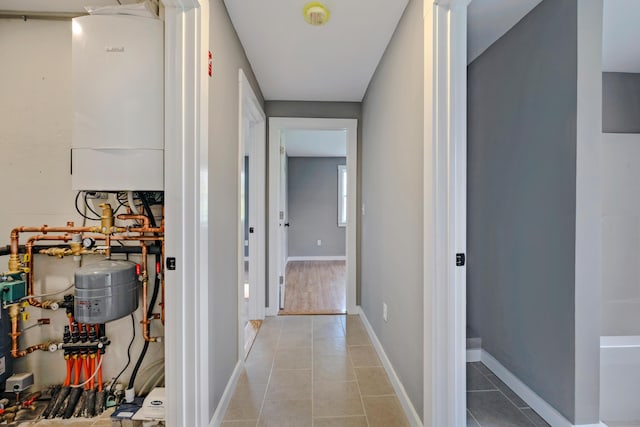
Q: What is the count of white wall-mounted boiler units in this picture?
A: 1